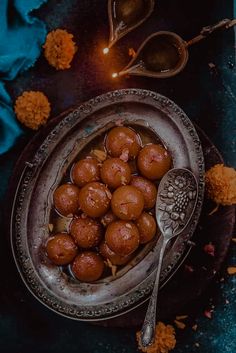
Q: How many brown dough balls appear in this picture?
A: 15